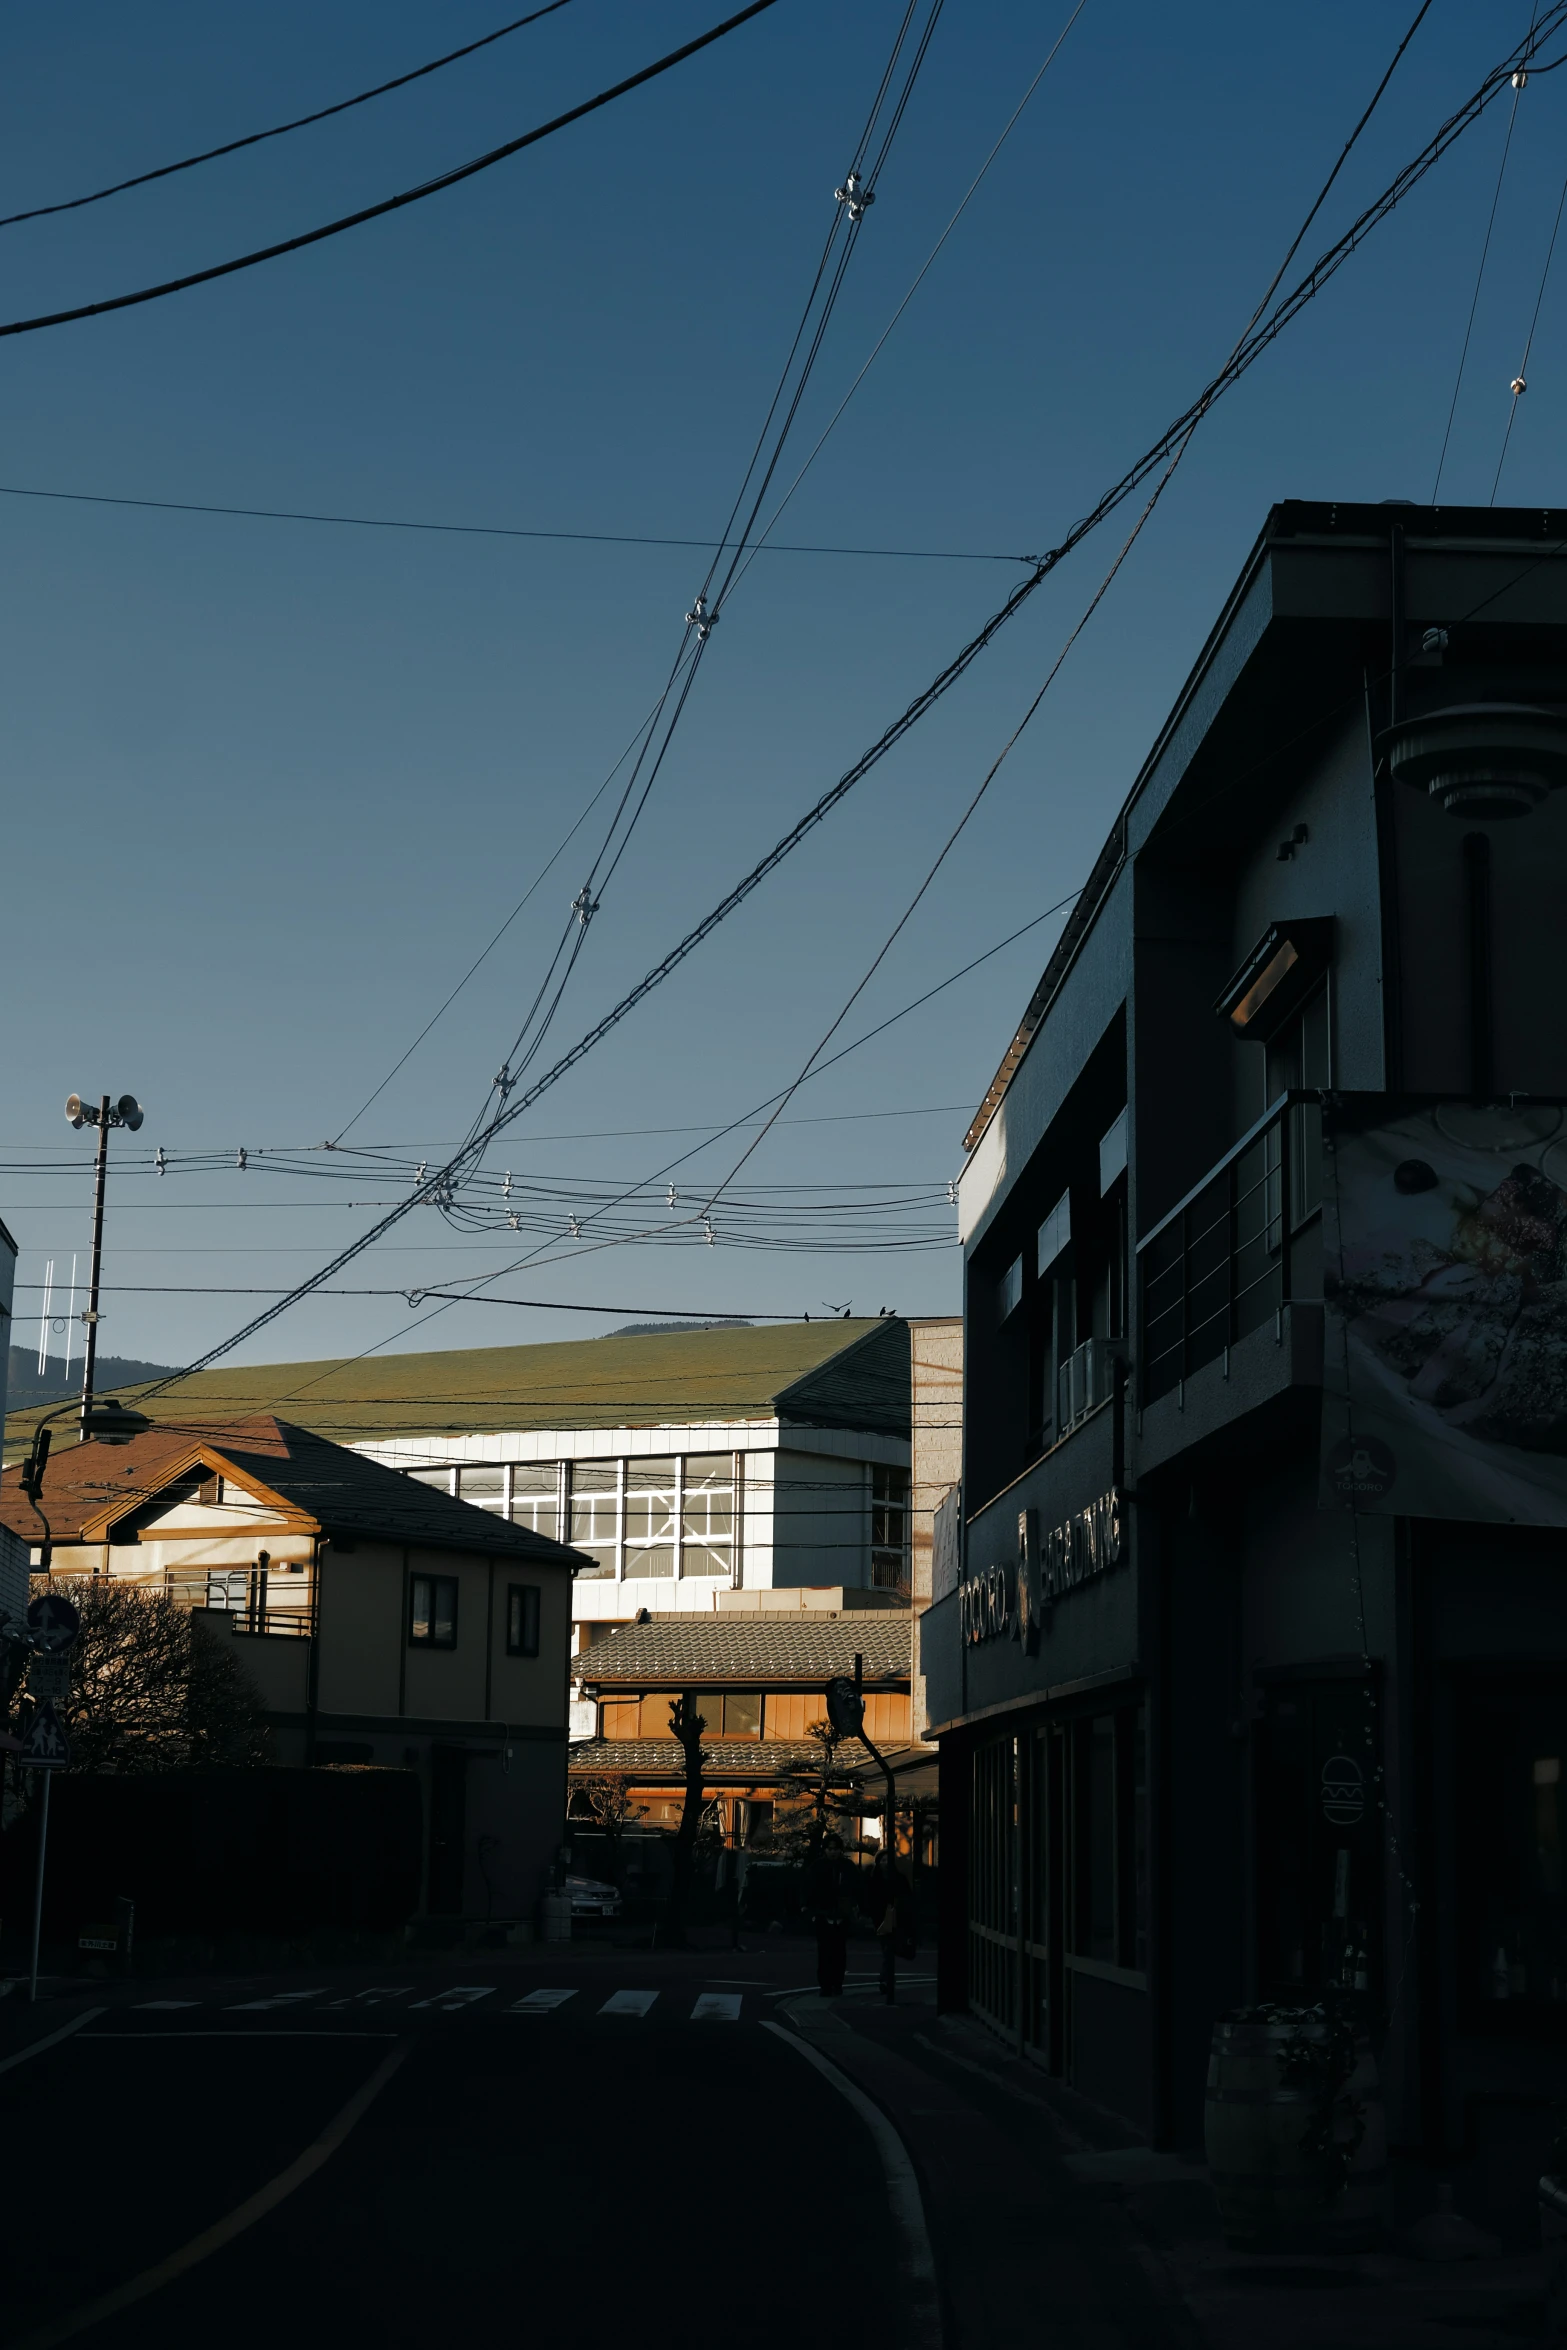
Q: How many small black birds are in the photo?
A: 5